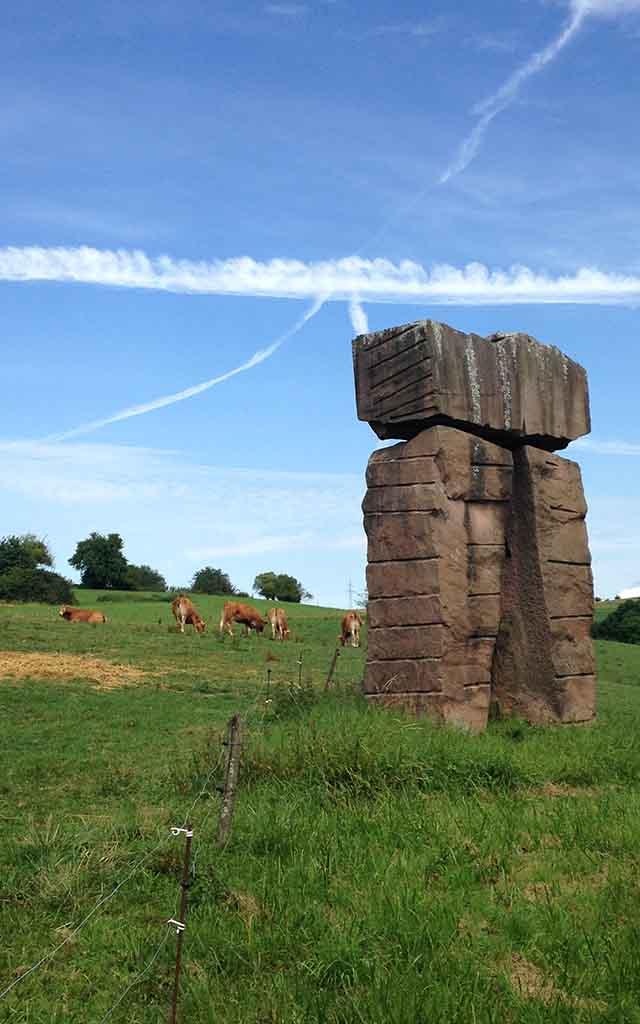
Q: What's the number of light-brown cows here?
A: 5